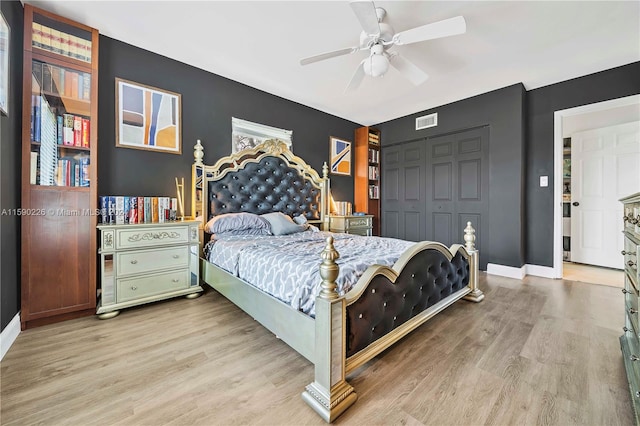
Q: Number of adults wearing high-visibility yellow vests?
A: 0